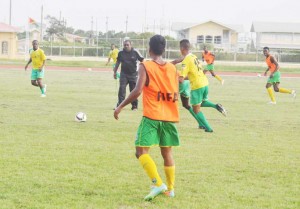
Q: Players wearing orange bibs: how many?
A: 3